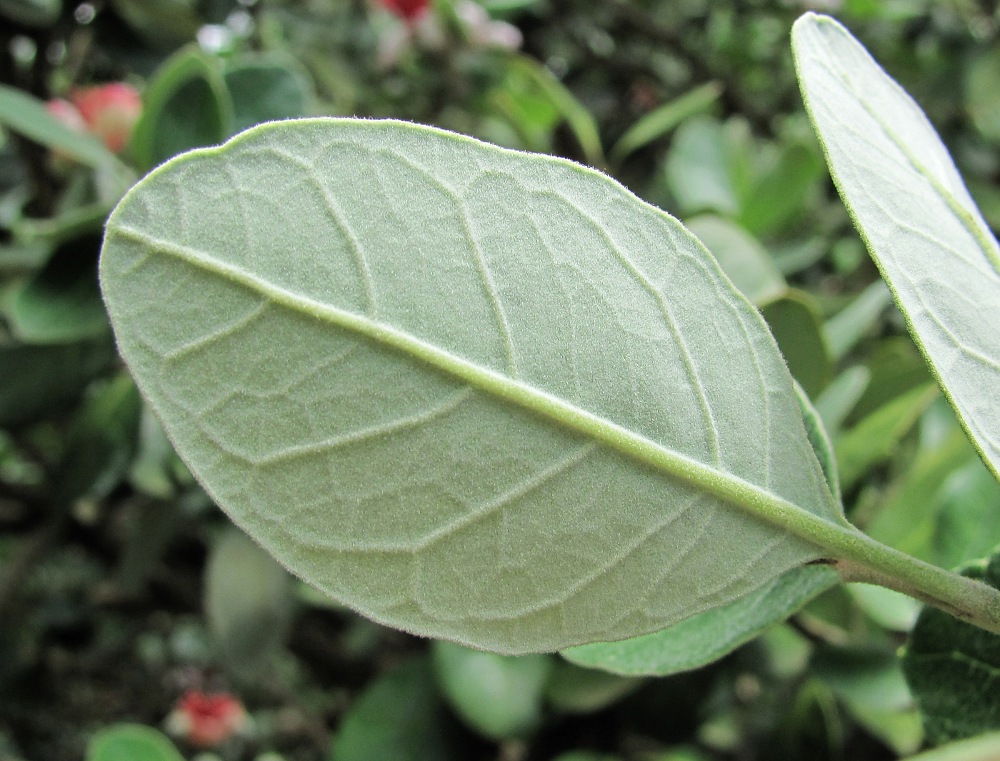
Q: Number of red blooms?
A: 3